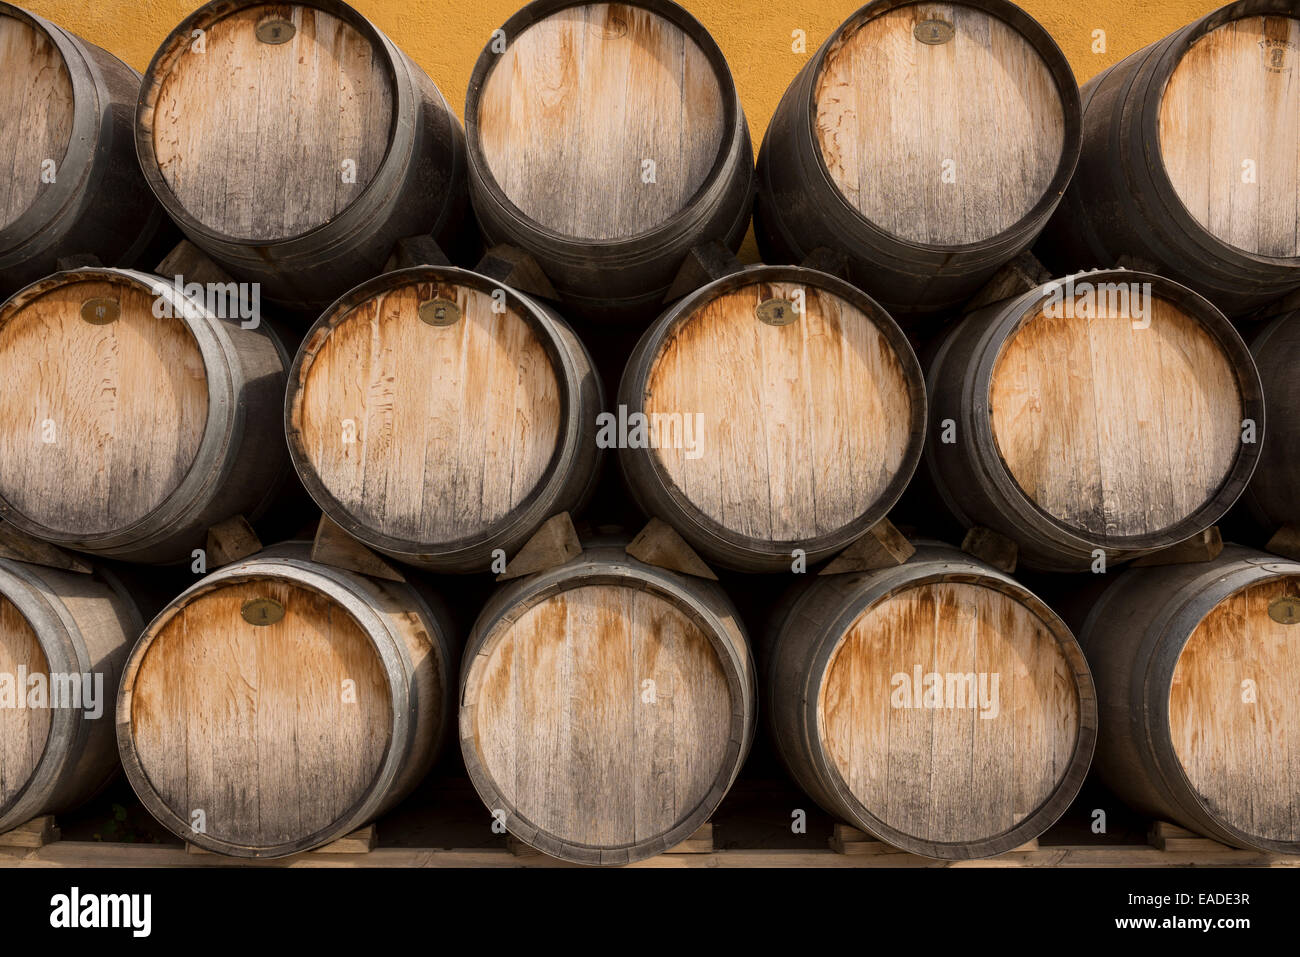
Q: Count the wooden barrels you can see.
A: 15